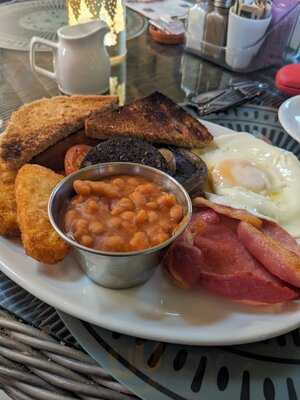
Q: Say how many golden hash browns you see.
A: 2